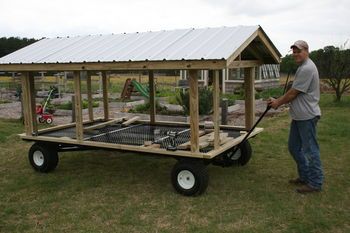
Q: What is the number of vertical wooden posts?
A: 8